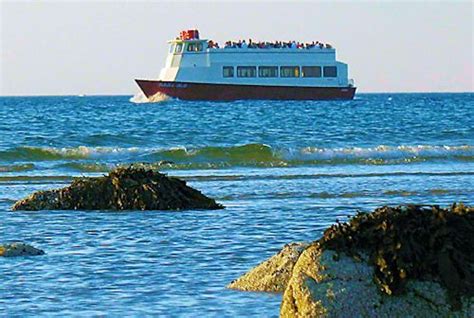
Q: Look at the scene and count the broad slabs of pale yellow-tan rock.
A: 2